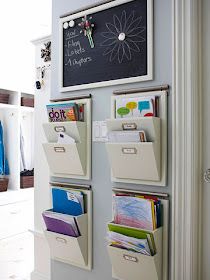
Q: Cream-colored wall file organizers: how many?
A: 4